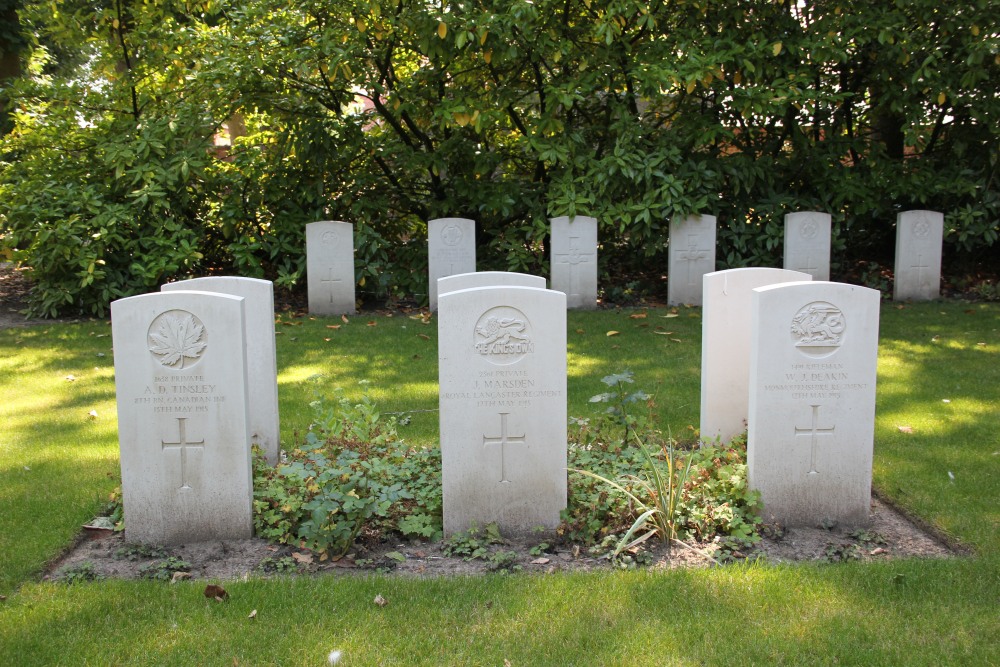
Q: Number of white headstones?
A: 12